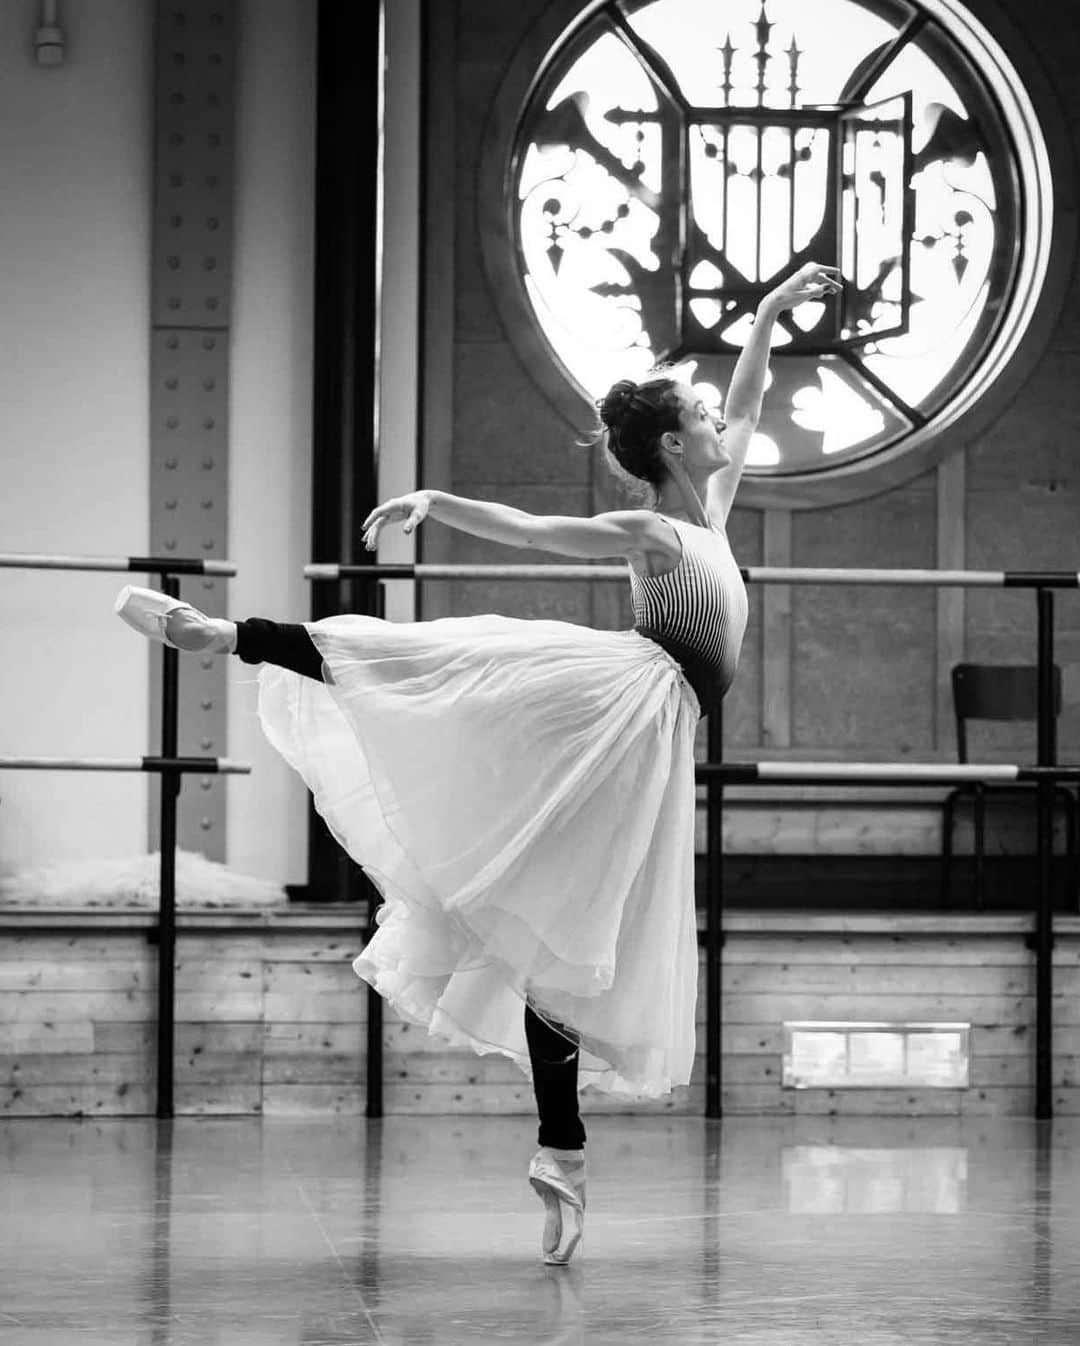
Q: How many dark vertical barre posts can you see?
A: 4